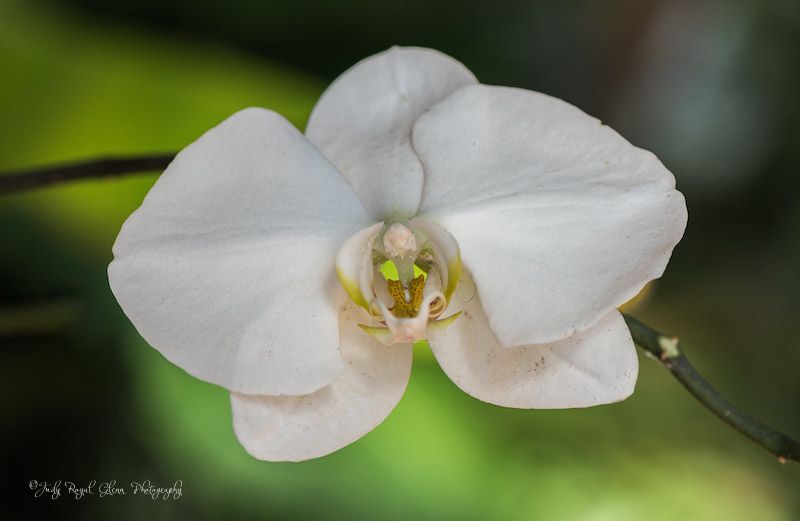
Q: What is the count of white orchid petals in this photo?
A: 5